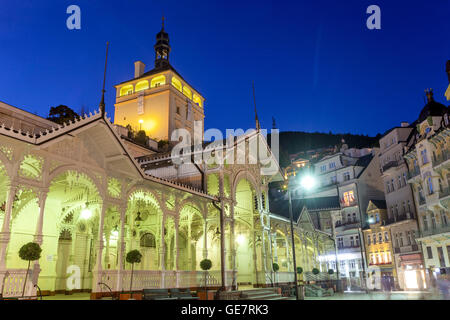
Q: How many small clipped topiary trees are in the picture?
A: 7